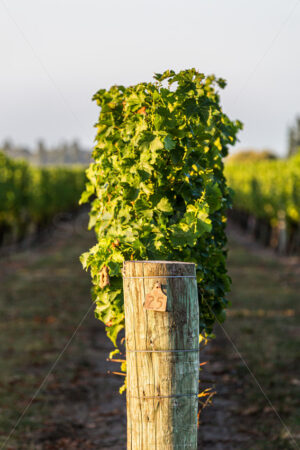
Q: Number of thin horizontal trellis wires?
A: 3